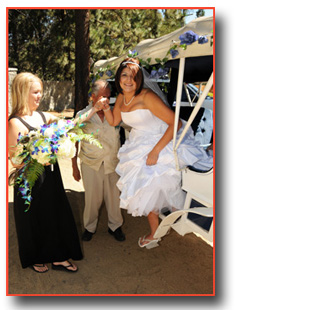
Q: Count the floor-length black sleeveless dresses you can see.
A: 1